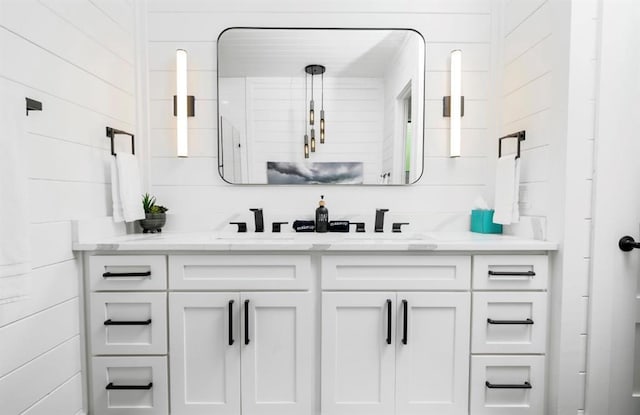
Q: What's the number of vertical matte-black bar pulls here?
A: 4